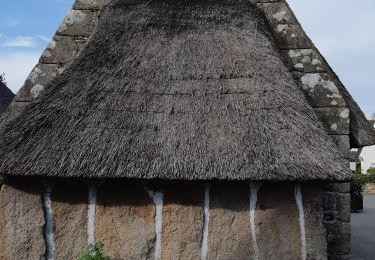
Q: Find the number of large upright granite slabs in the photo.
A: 7